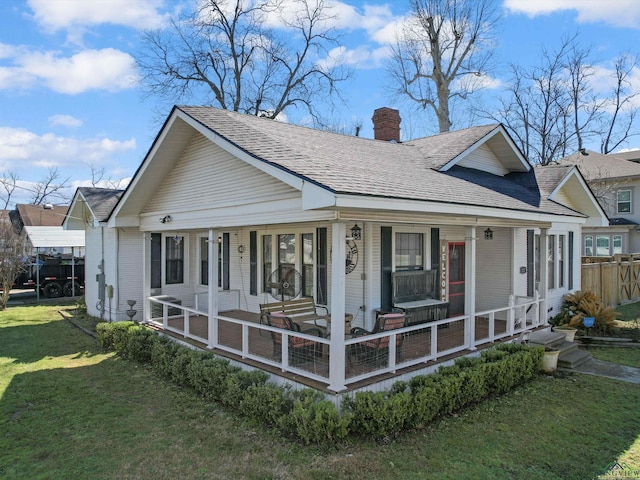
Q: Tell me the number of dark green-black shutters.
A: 8